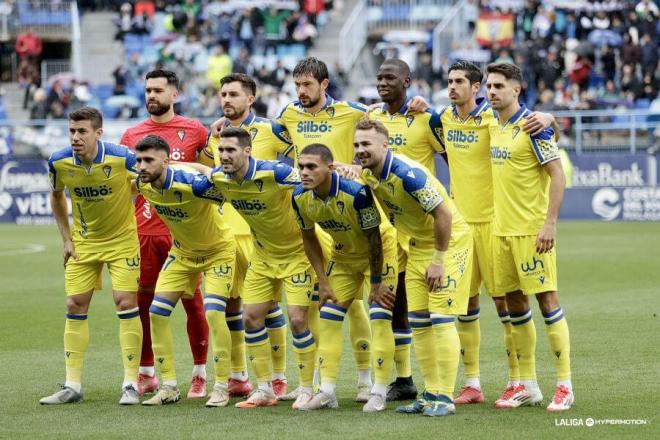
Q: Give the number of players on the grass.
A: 11